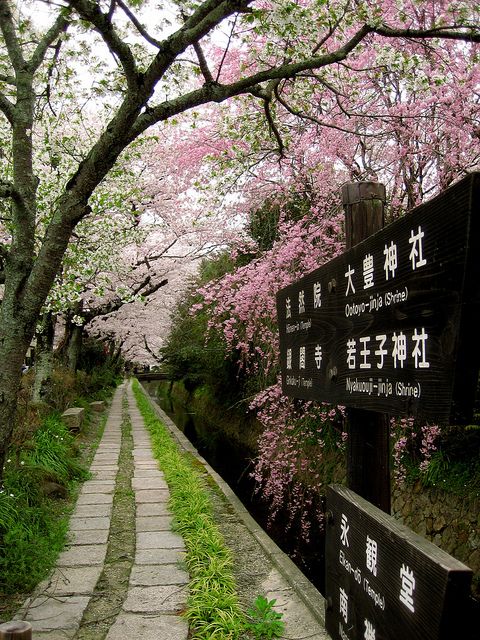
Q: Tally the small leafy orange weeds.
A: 0